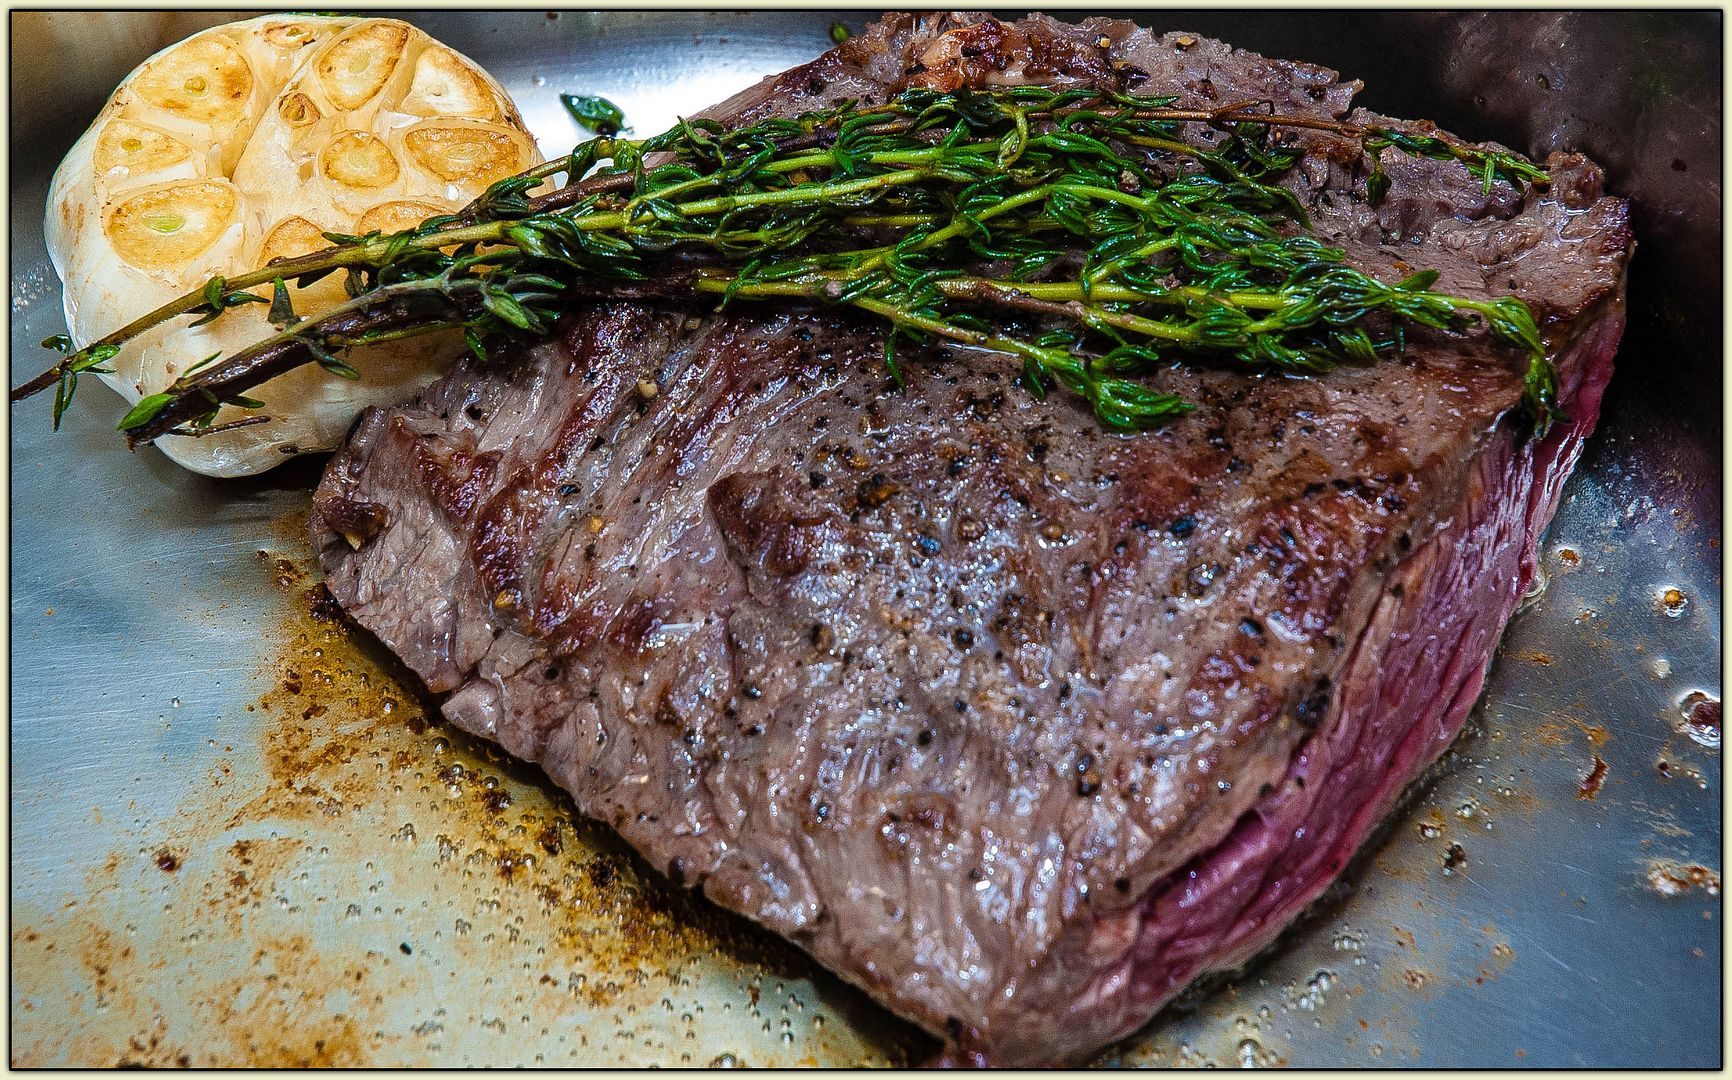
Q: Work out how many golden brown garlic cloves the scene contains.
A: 11